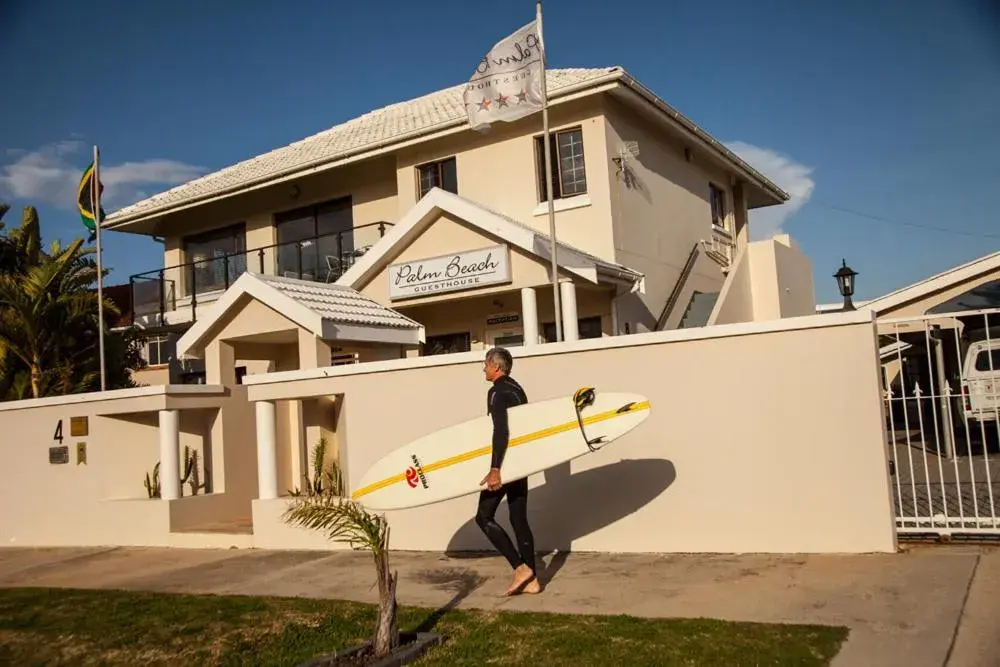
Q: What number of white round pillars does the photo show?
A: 4